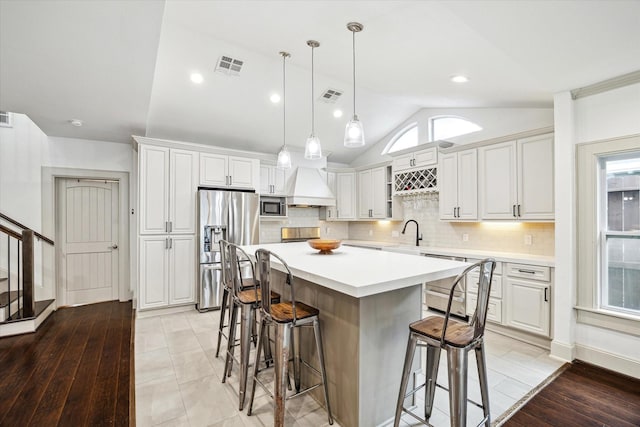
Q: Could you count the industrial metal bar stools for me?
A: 4